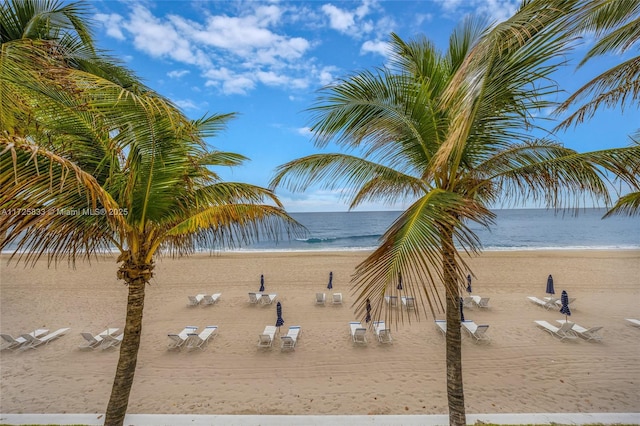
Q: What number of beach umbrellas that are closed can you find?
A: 9